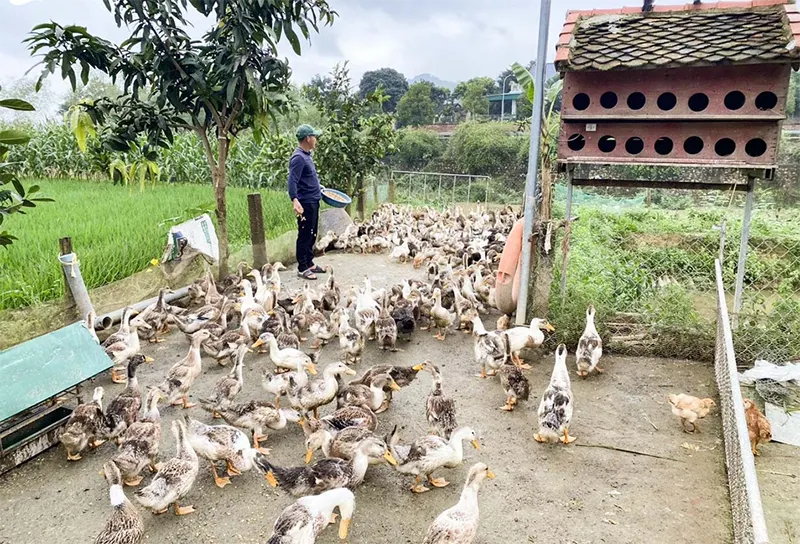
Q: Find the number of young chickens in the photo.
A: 2